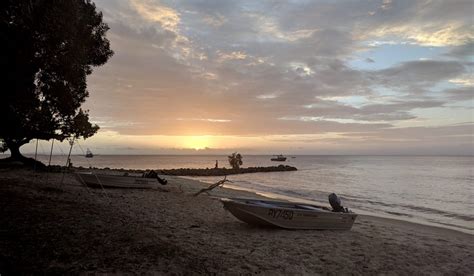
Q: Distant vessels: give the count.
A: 2